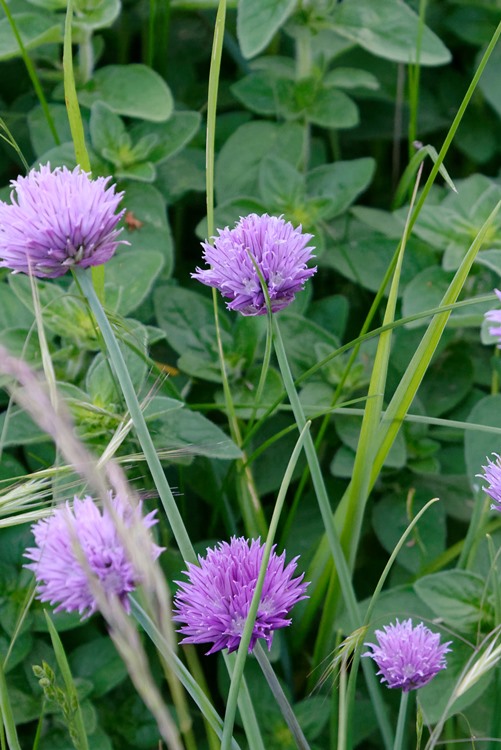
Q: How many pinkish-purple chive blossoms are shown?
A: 7